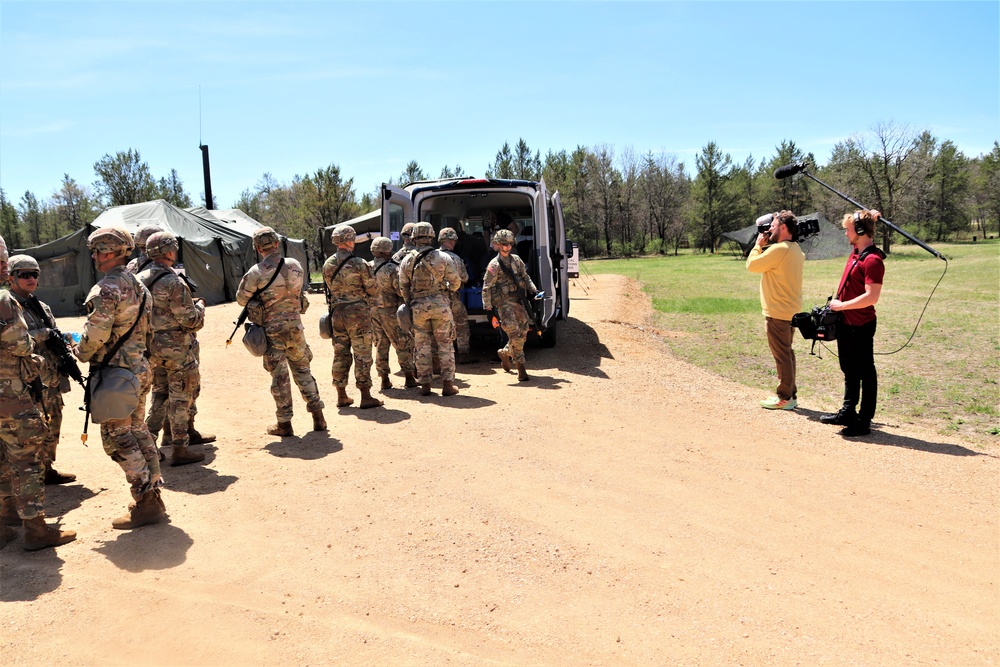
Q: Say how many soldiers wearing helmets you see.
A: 12